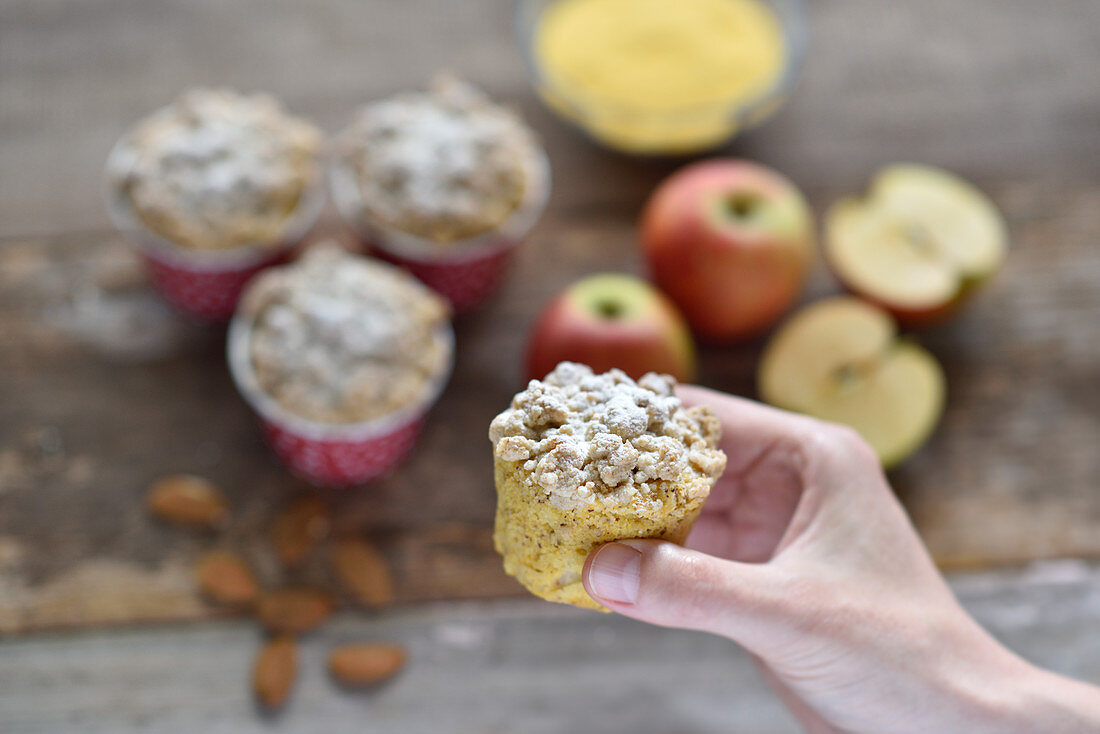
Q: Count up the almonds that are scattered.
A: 7